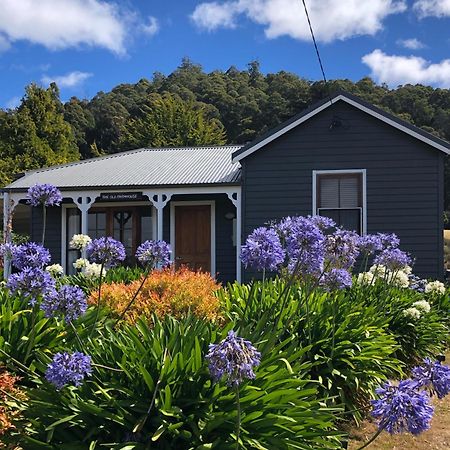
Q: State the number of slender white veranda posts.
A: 4